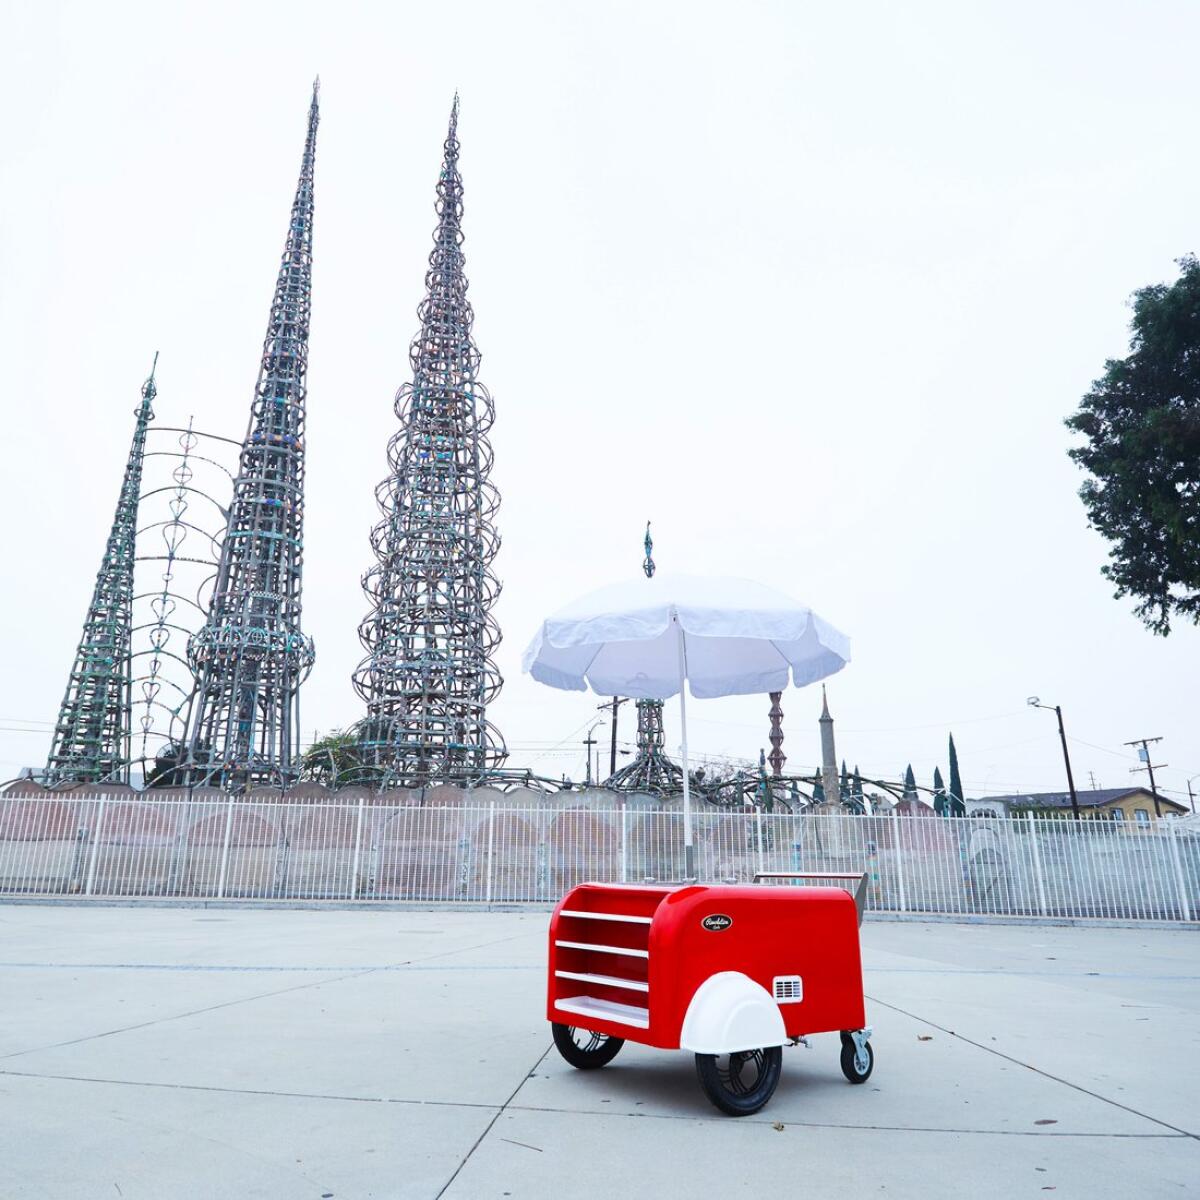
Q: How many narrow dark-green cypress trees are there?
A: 7